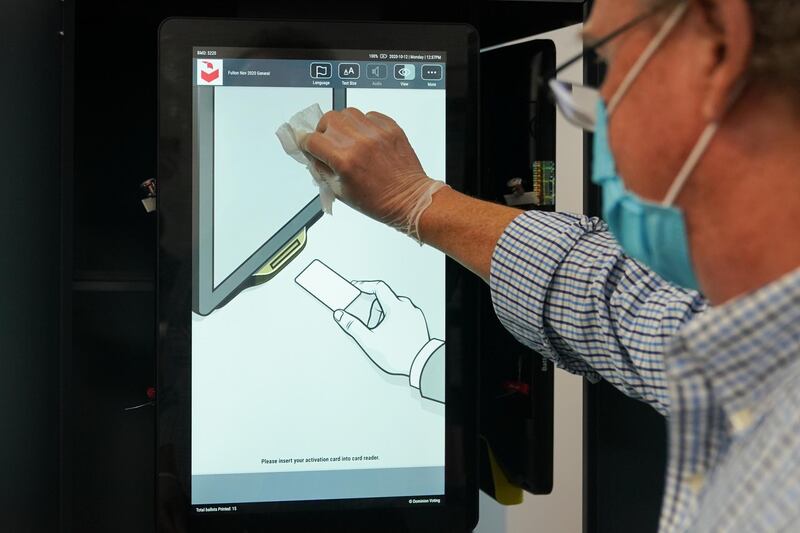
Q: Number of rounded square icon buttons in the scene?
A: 5